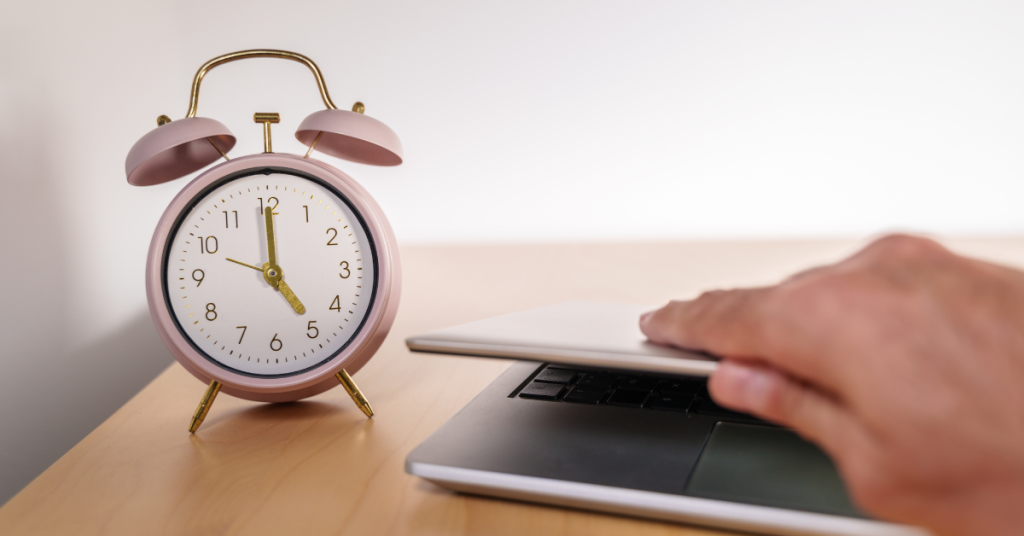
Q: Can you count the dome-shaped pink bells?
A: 2